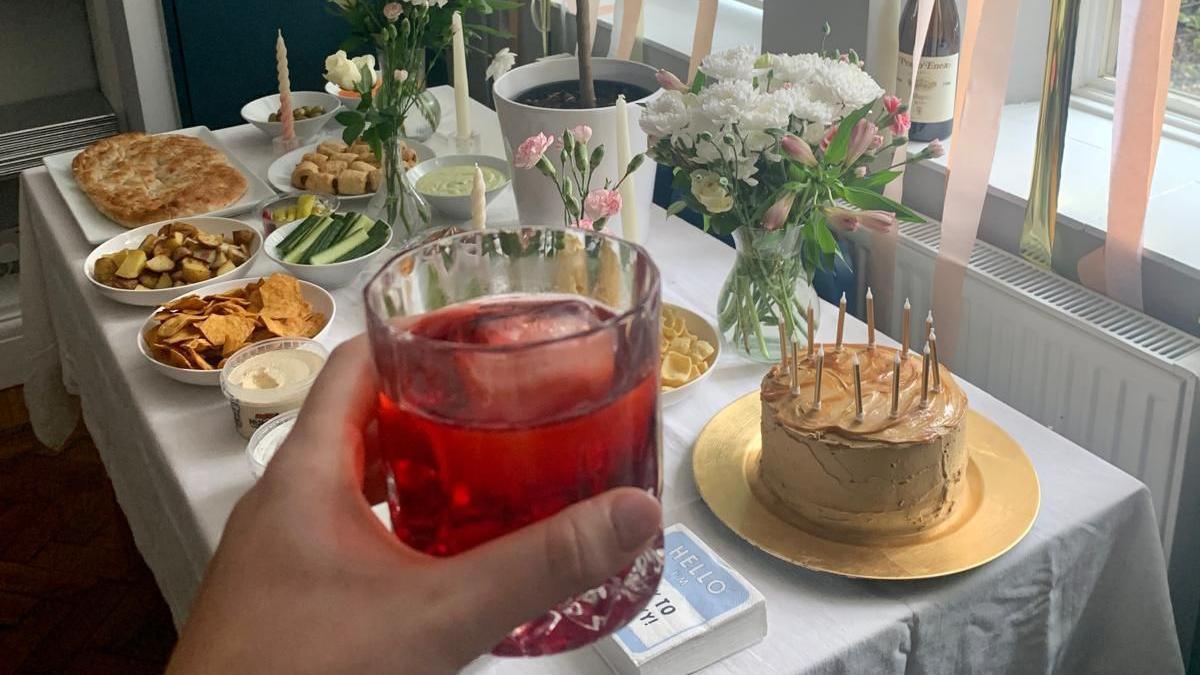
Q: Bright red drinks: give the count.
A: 1